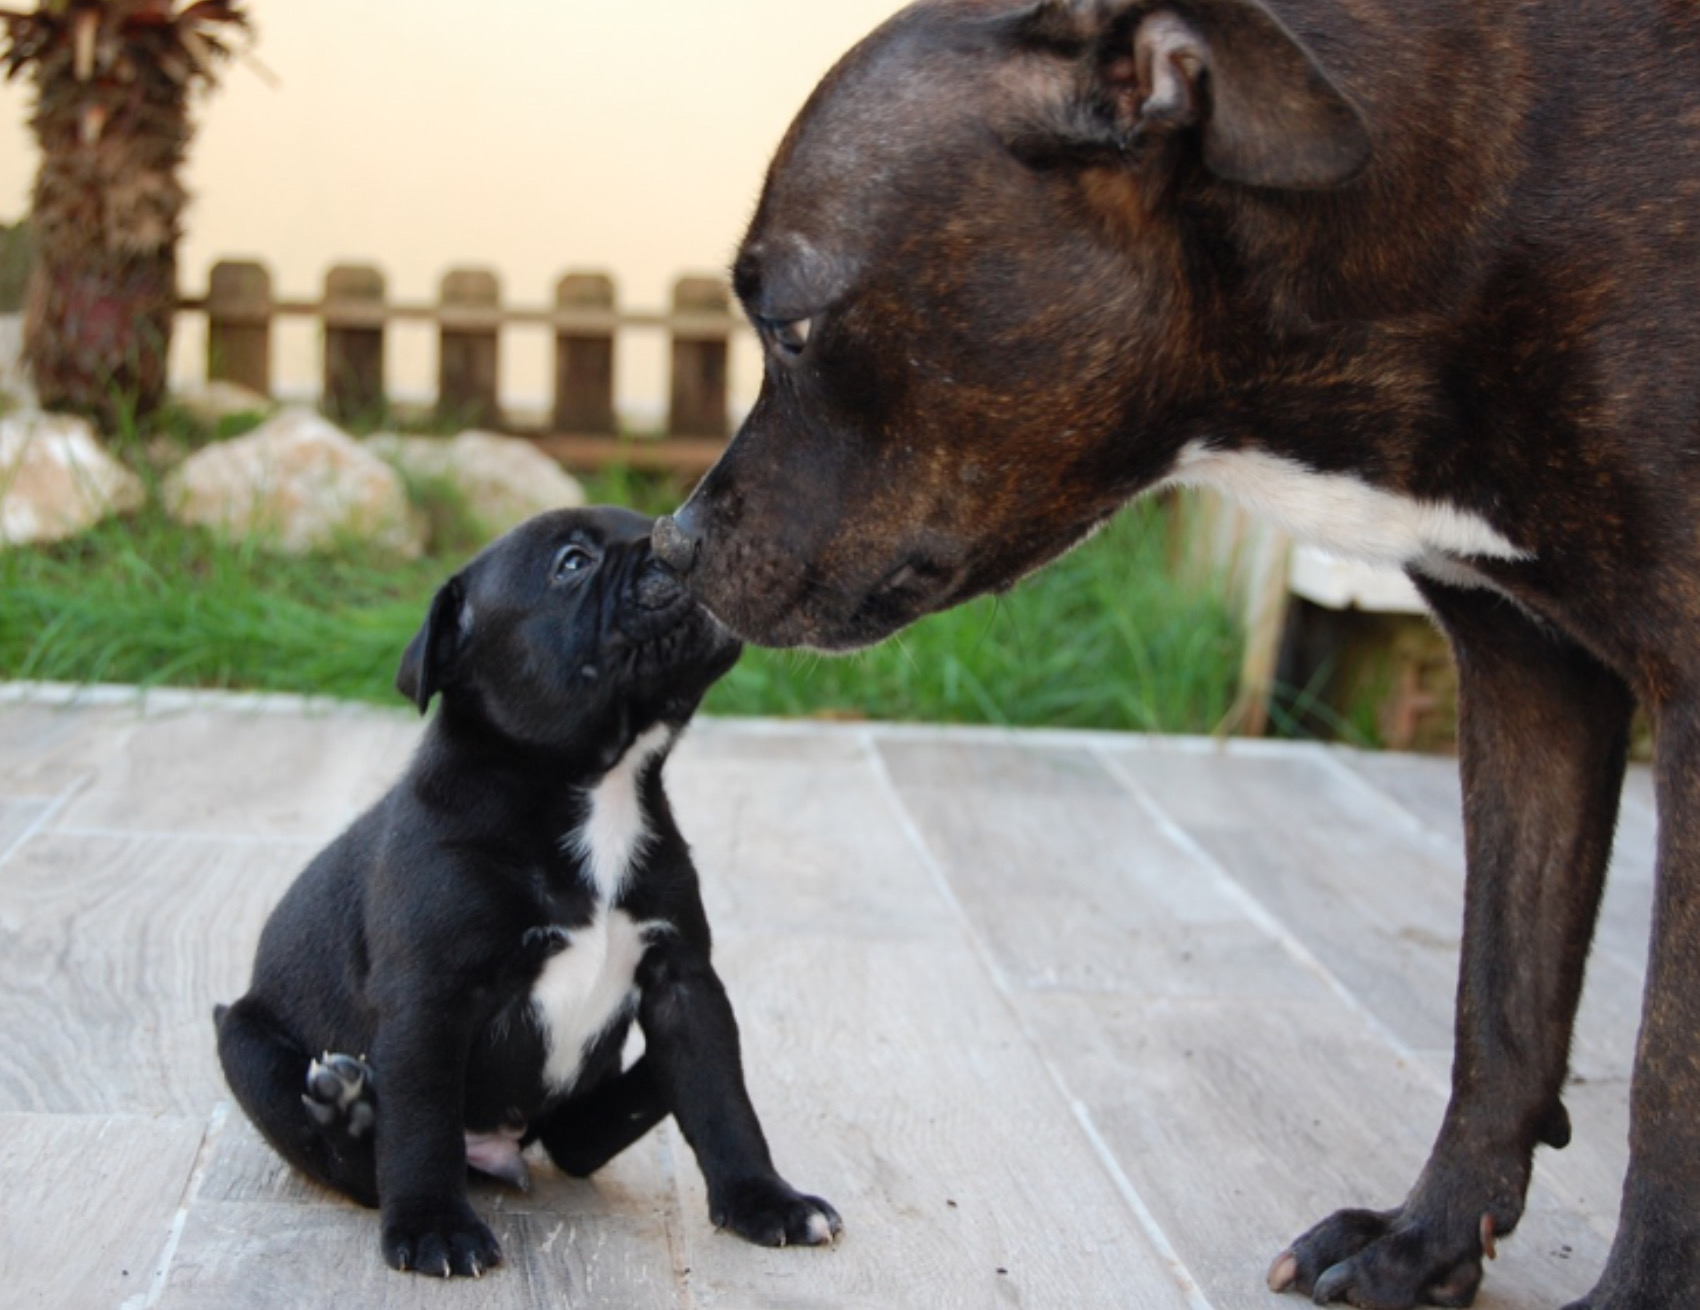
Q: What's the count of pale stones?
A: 3